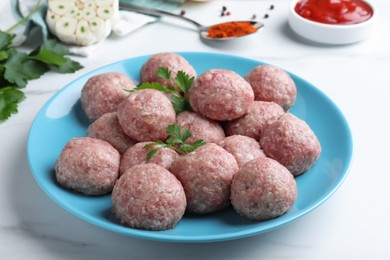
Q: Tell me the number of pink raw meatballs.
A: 15